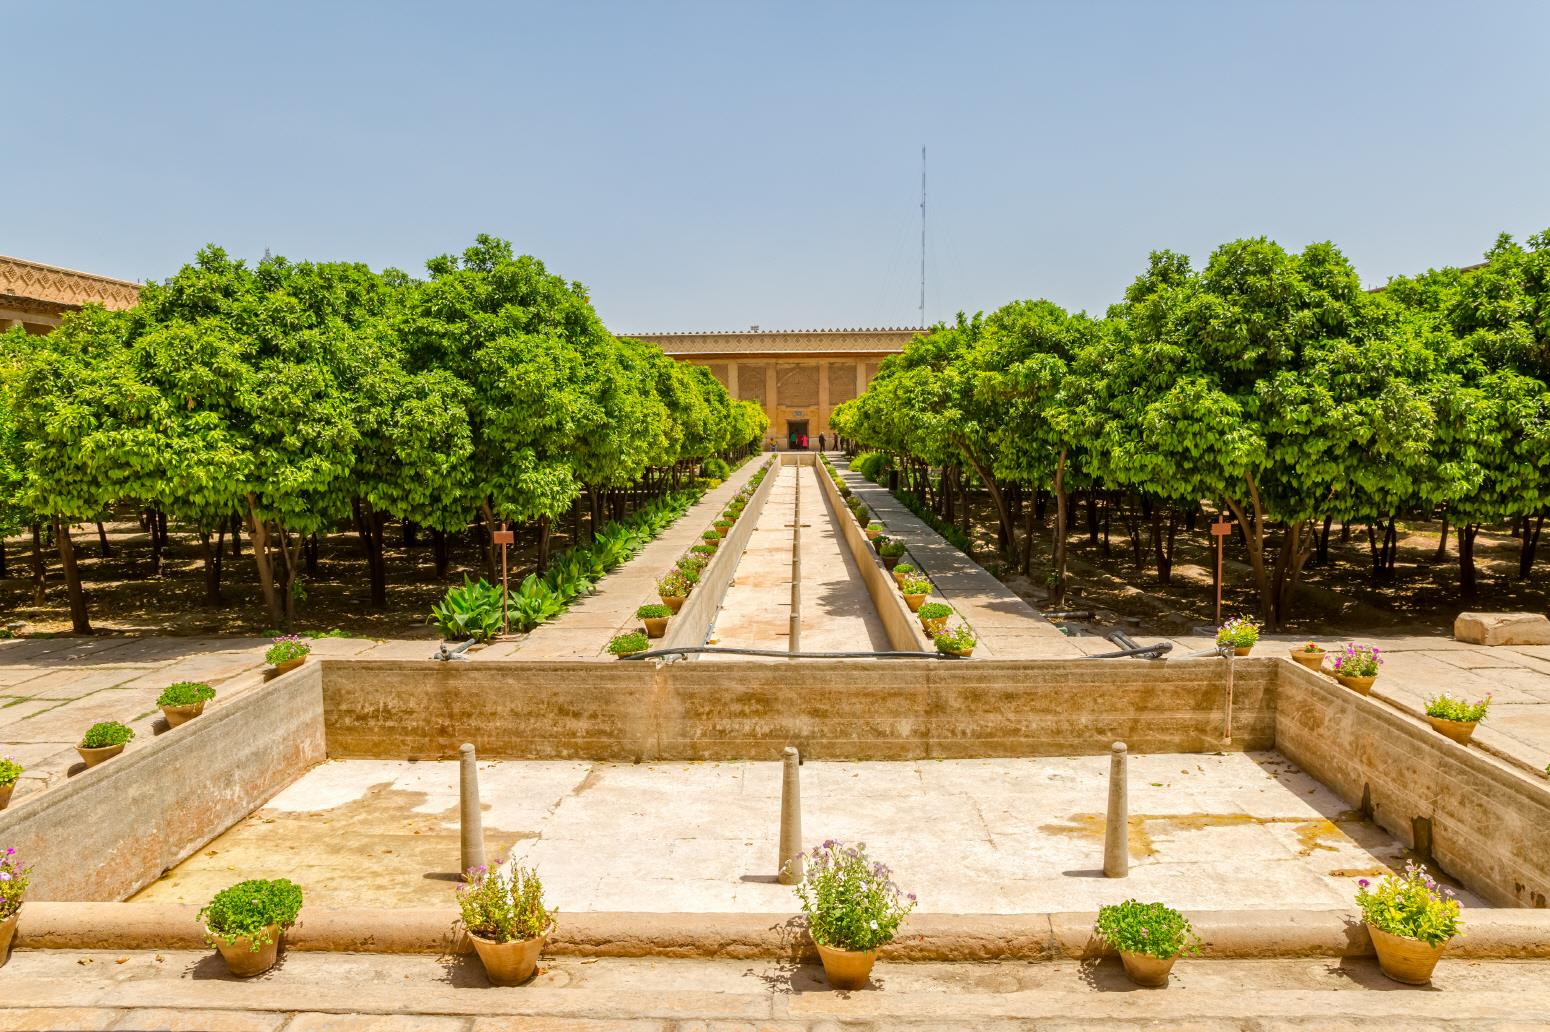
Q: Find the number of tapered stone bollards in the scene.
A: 3